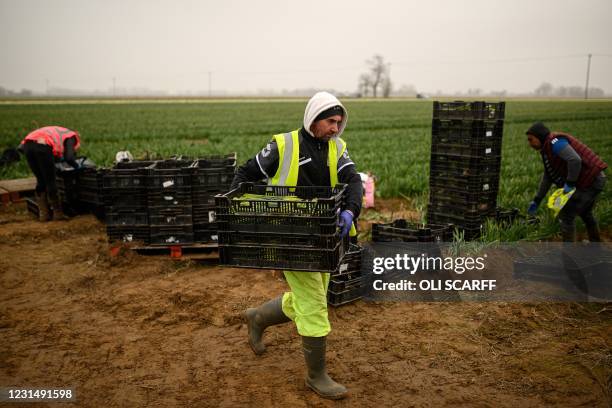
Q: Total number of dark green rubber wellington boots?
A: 2